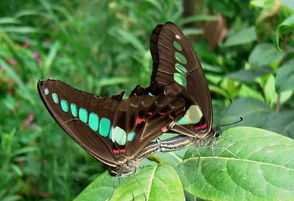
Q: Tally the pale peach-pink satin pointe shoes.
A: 0